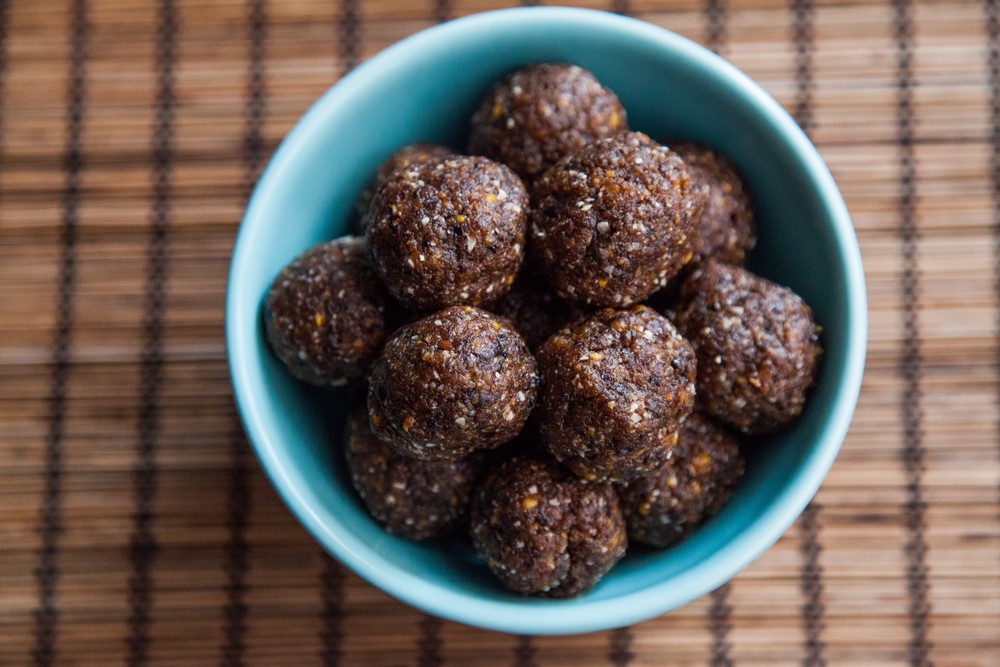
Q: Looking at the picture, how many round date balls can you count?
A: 13